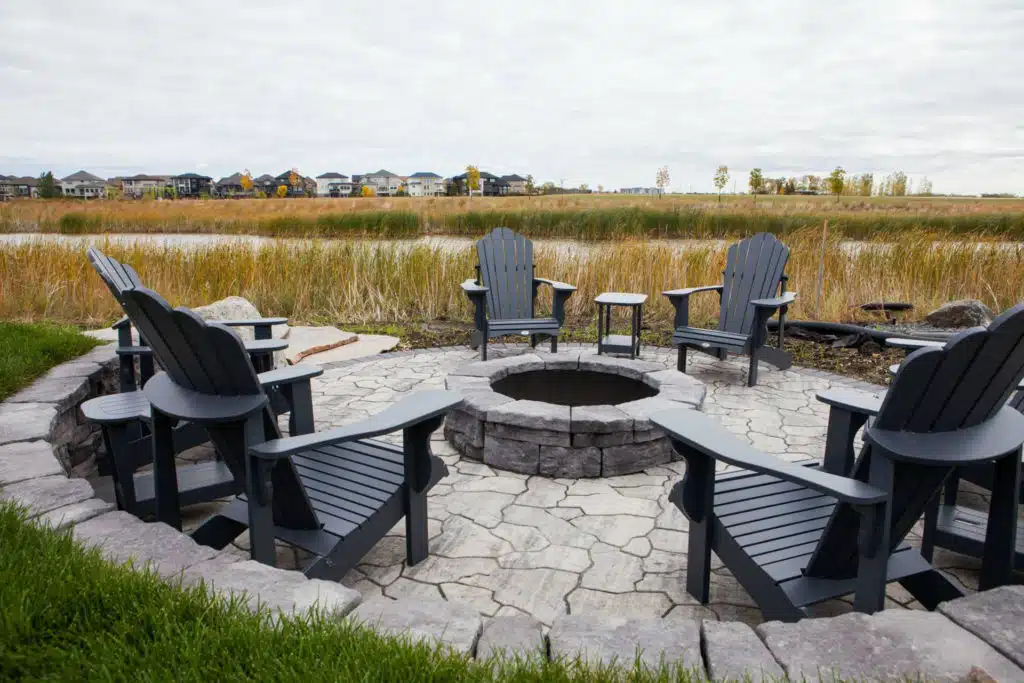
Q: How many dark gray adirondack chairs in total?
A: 6